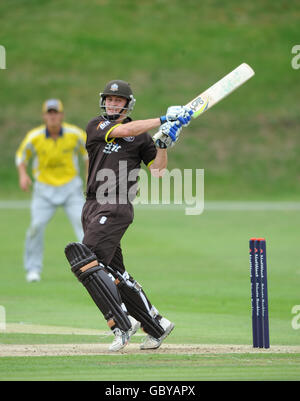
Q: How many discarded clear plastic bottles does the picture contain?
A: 0